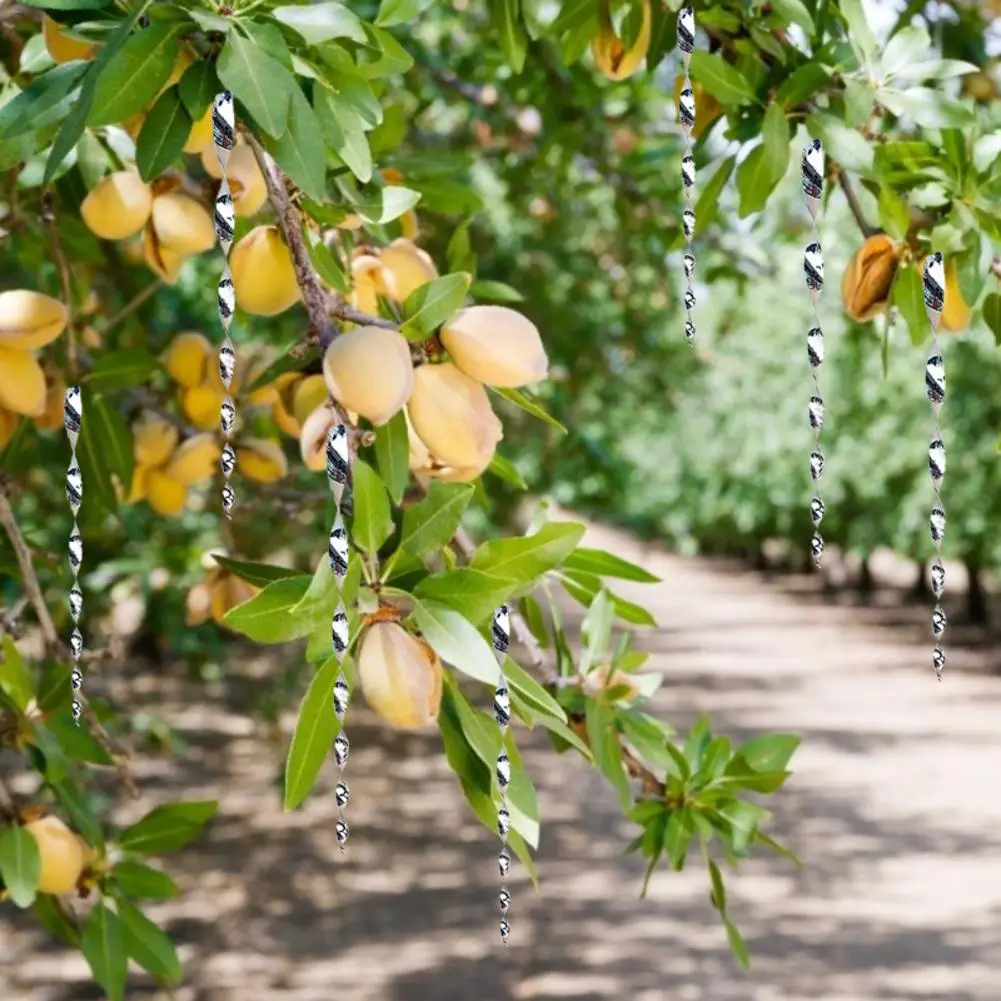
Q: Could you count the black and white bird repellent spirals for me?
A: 7